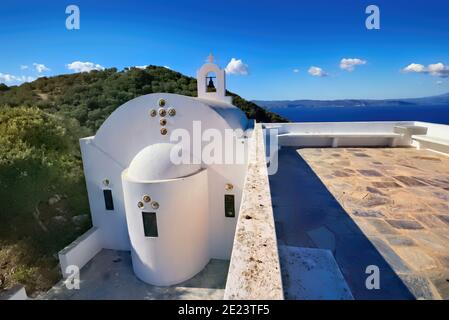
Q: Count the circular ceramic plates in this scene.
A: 11